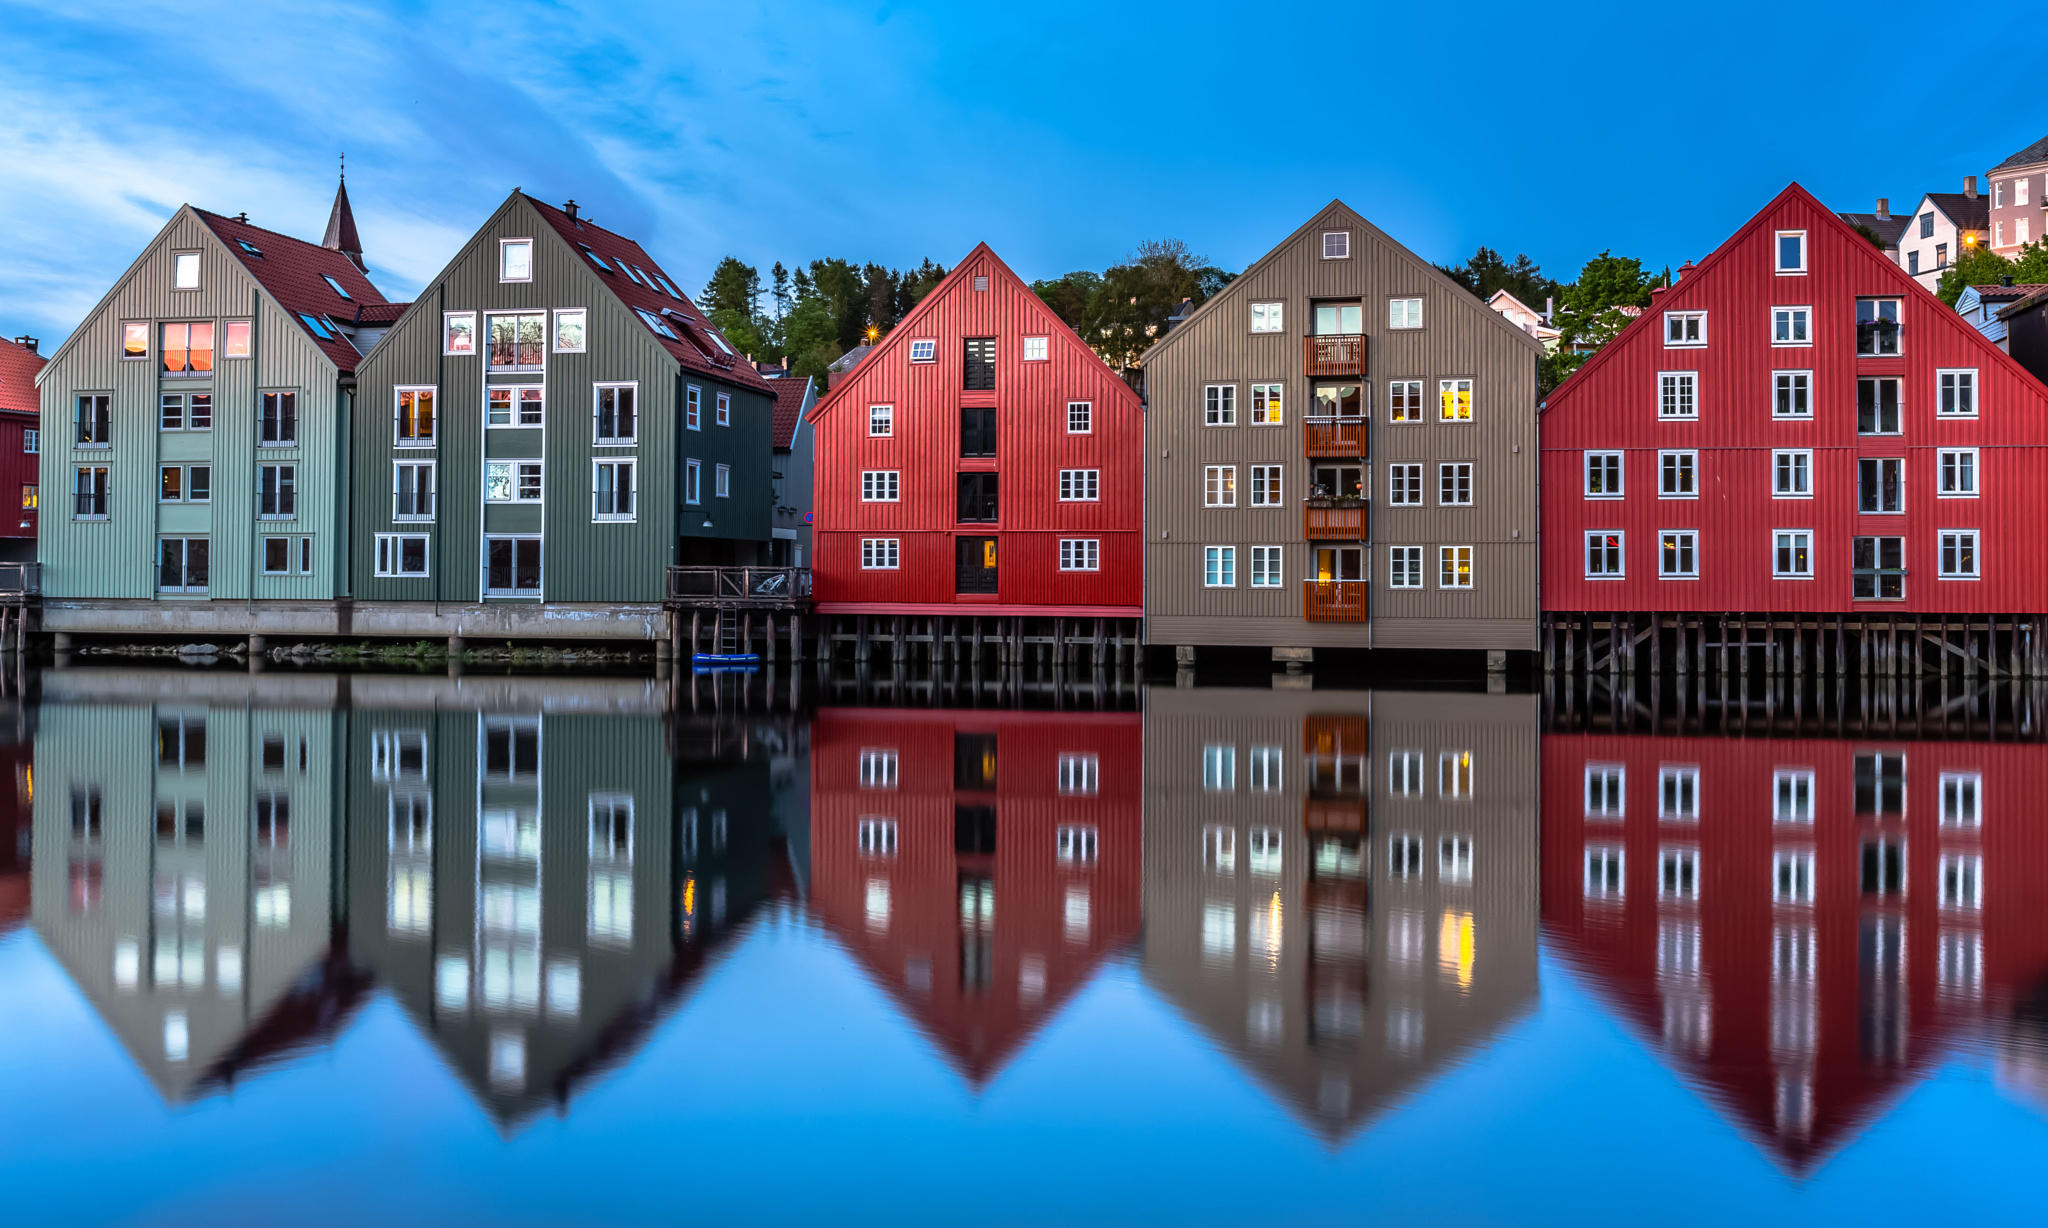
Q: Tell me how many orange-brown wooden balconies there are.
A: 4